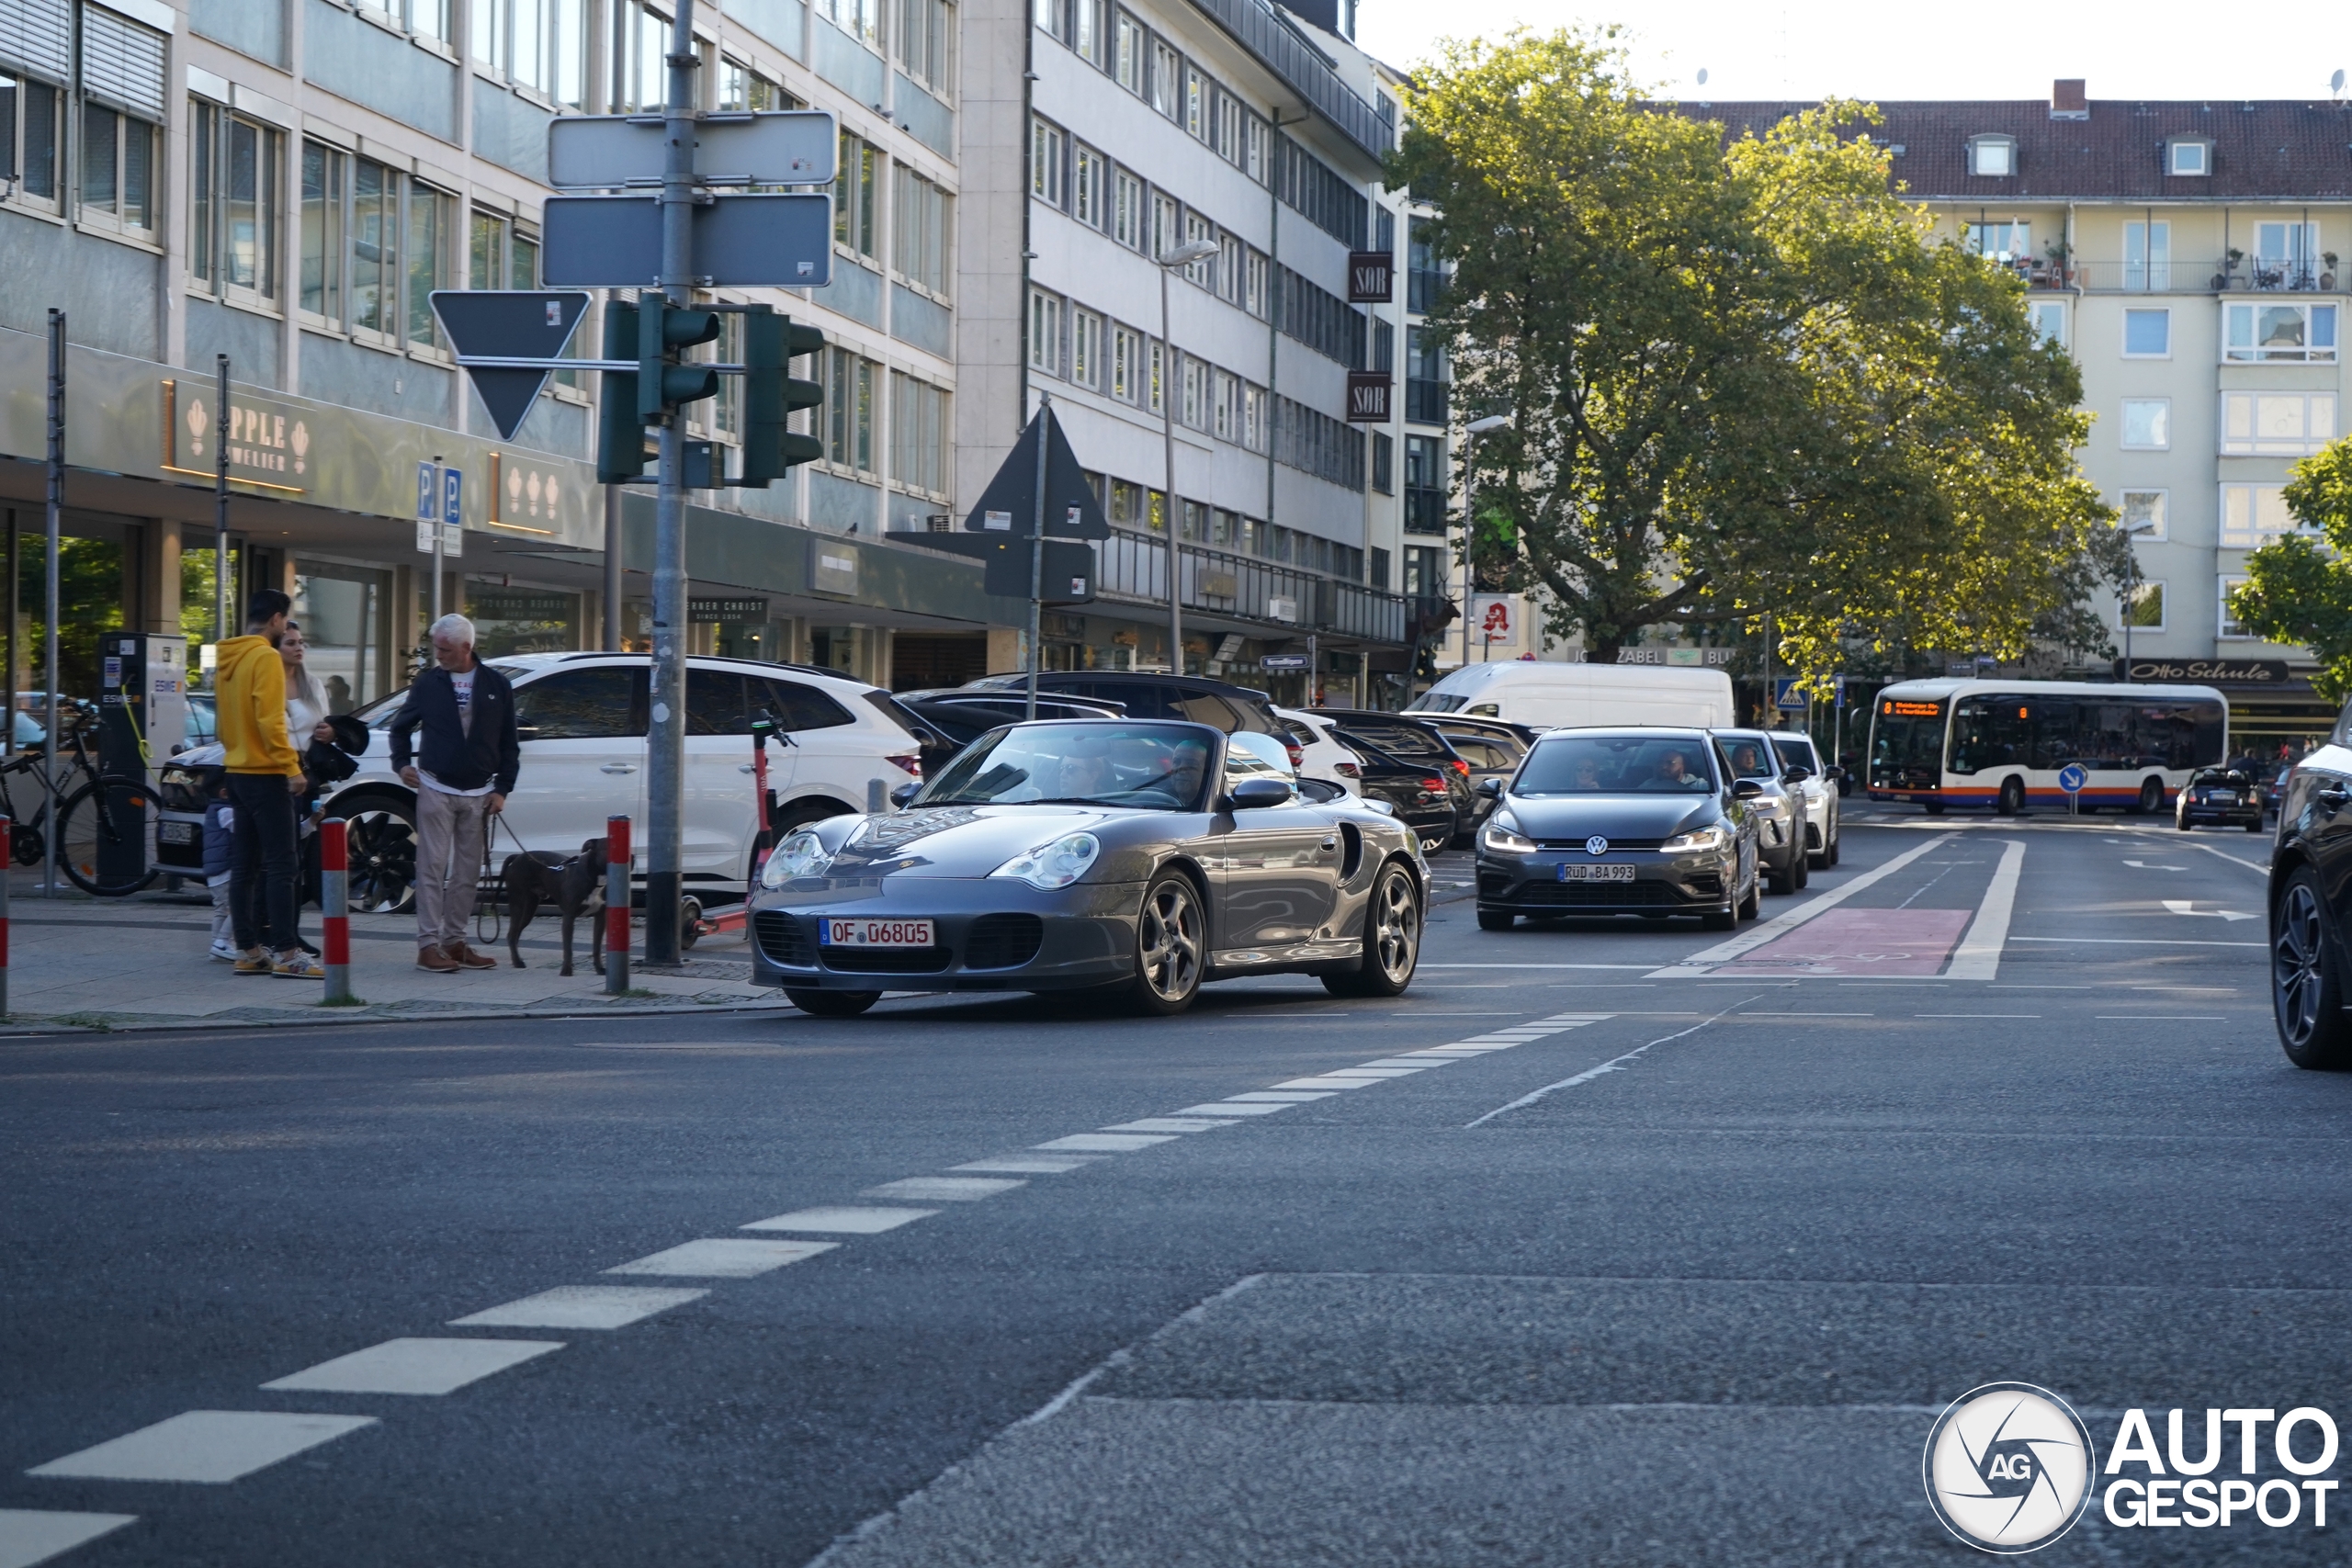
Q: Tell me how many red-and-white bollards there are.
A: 3